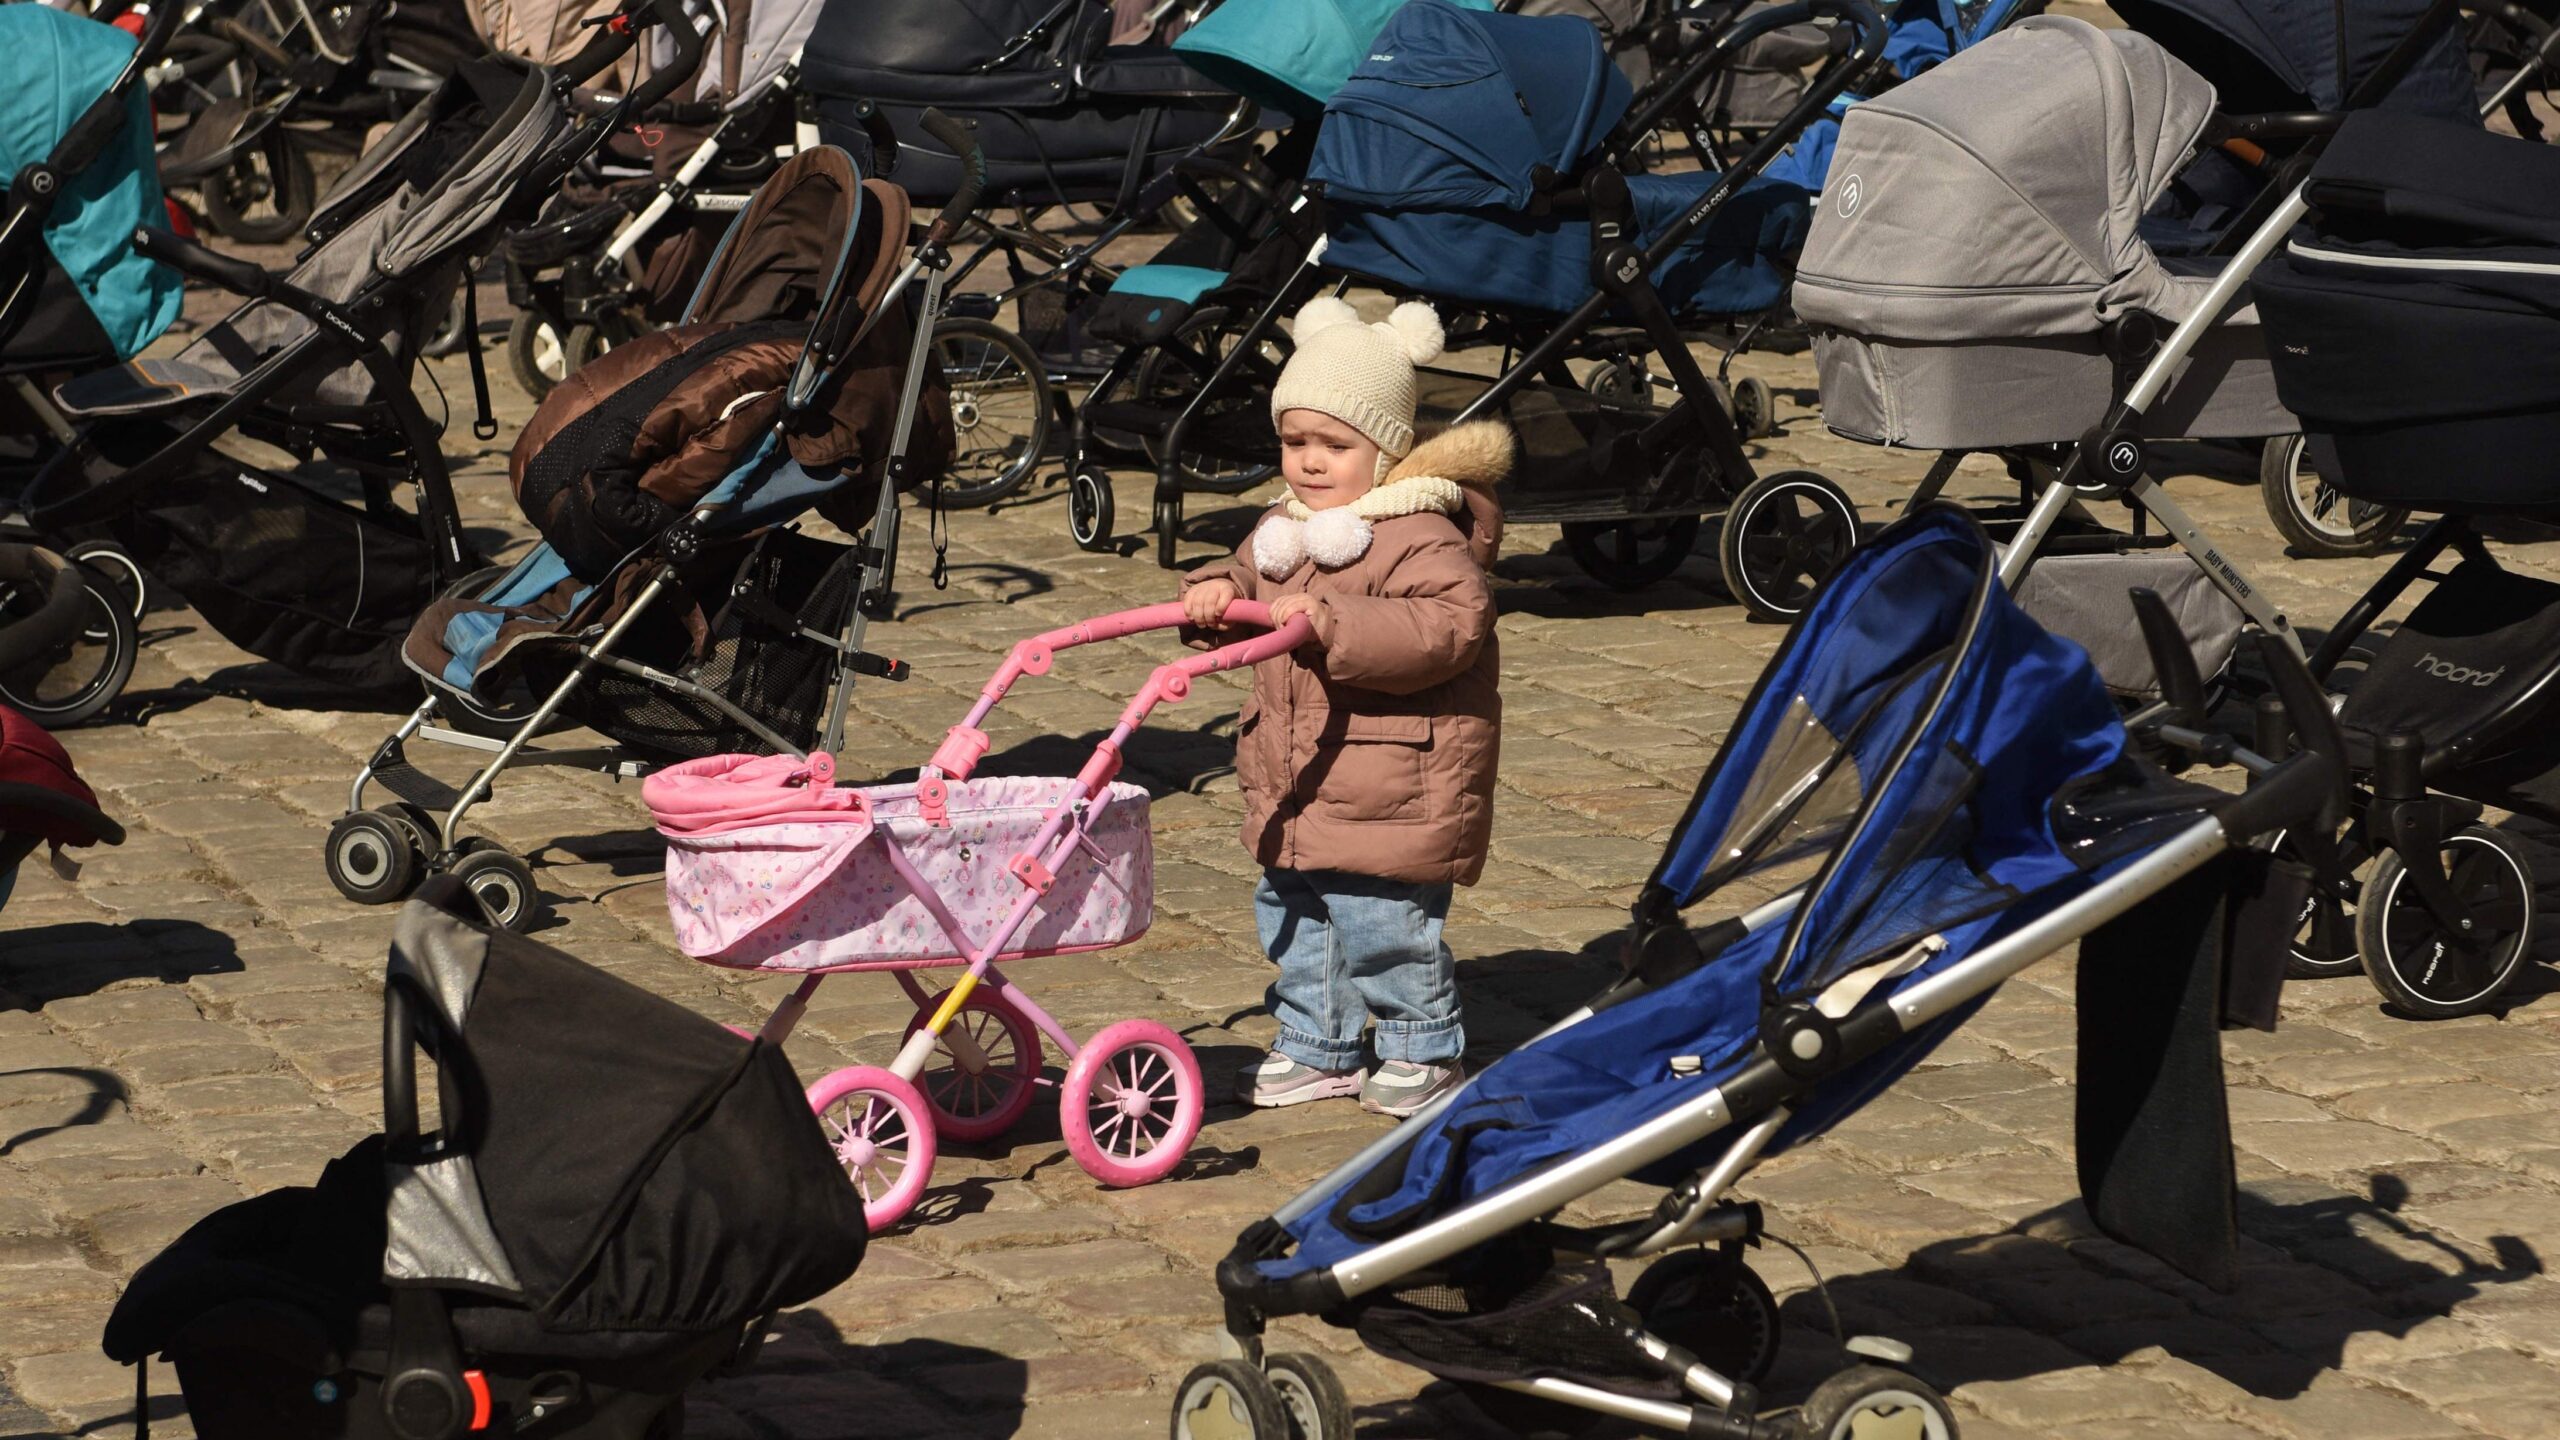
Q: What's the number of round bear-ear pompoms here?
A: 2